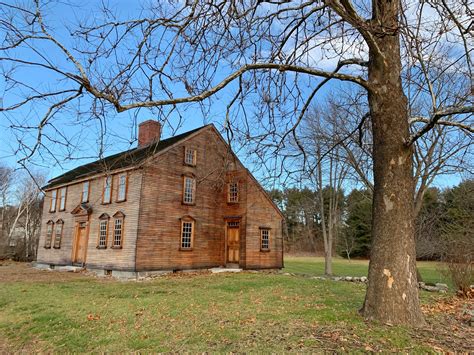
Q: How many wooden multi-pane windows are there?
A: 14